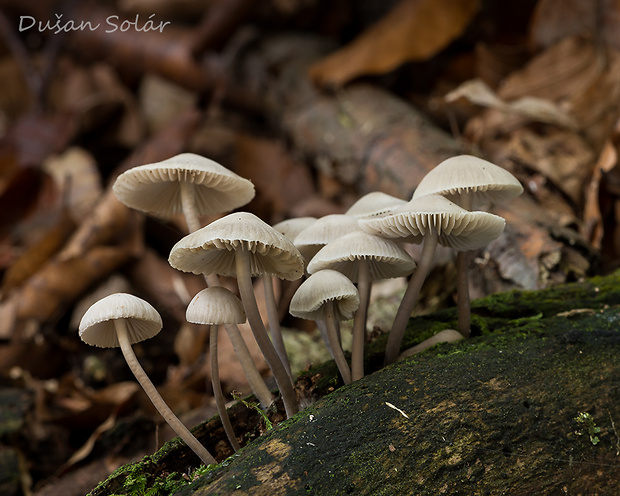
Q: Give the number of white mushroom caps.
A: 11